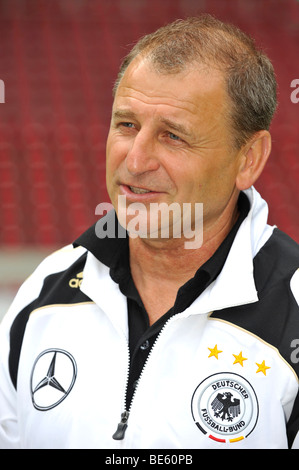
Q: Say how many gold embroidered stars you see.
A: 3